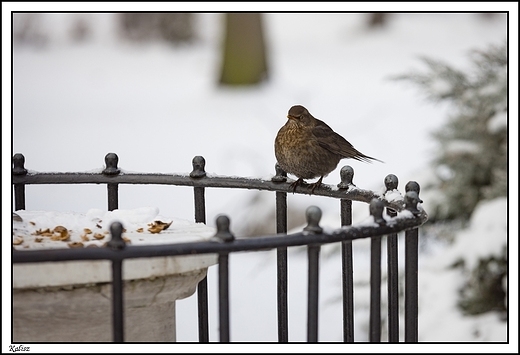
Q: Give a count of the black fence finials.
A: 12